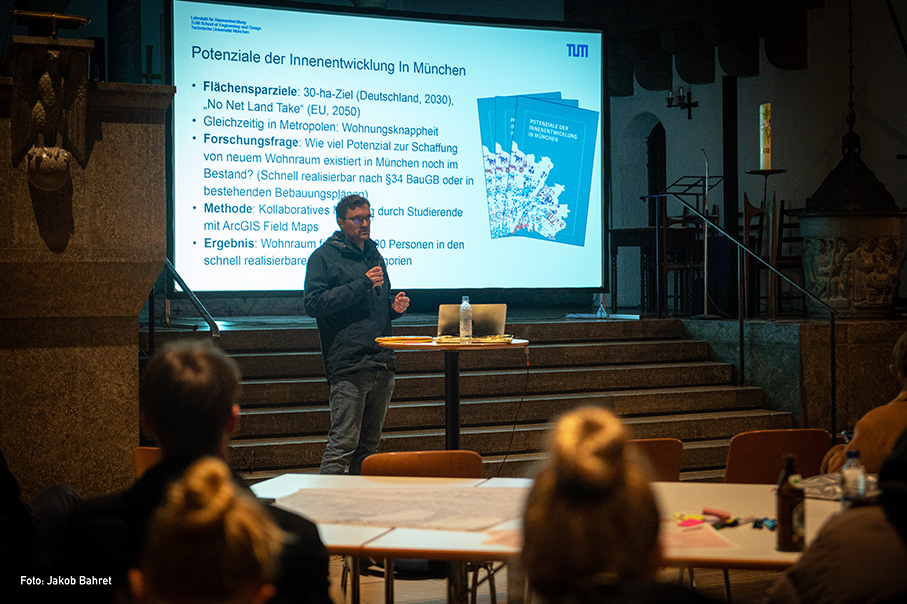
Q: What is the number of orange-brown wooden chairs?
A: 4